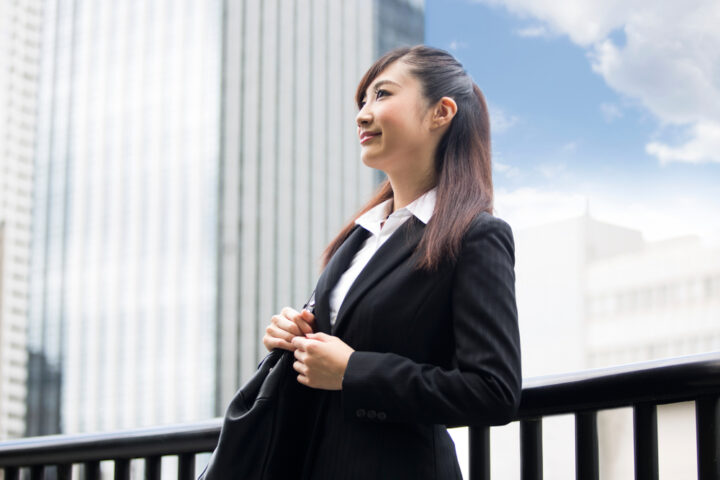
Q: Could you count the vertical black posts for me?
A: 12